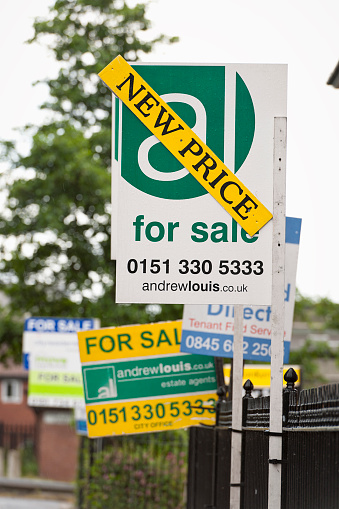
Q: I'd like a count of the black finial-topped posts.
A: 3